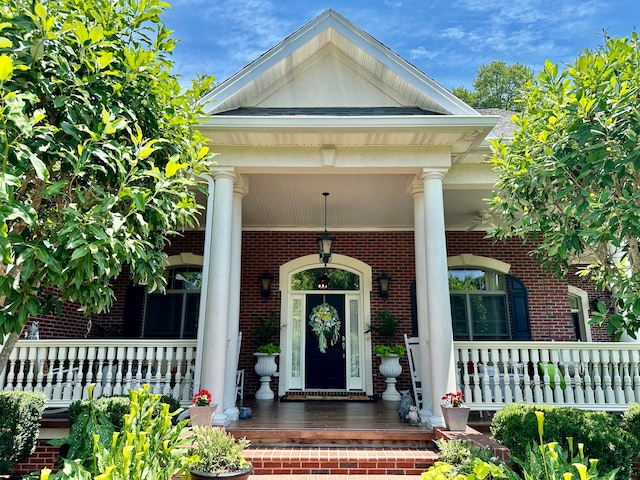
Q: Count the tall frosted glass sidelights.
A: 2